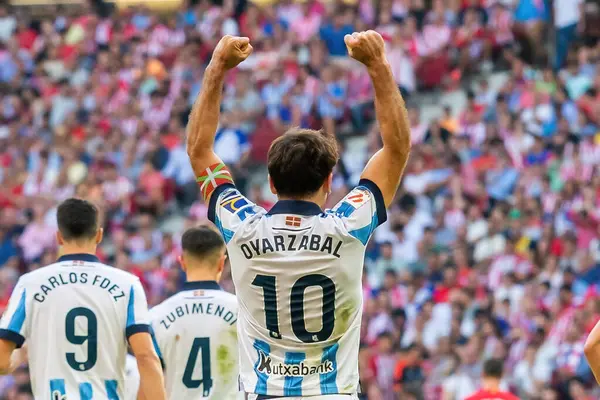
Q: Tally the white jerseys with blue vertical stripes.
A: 3